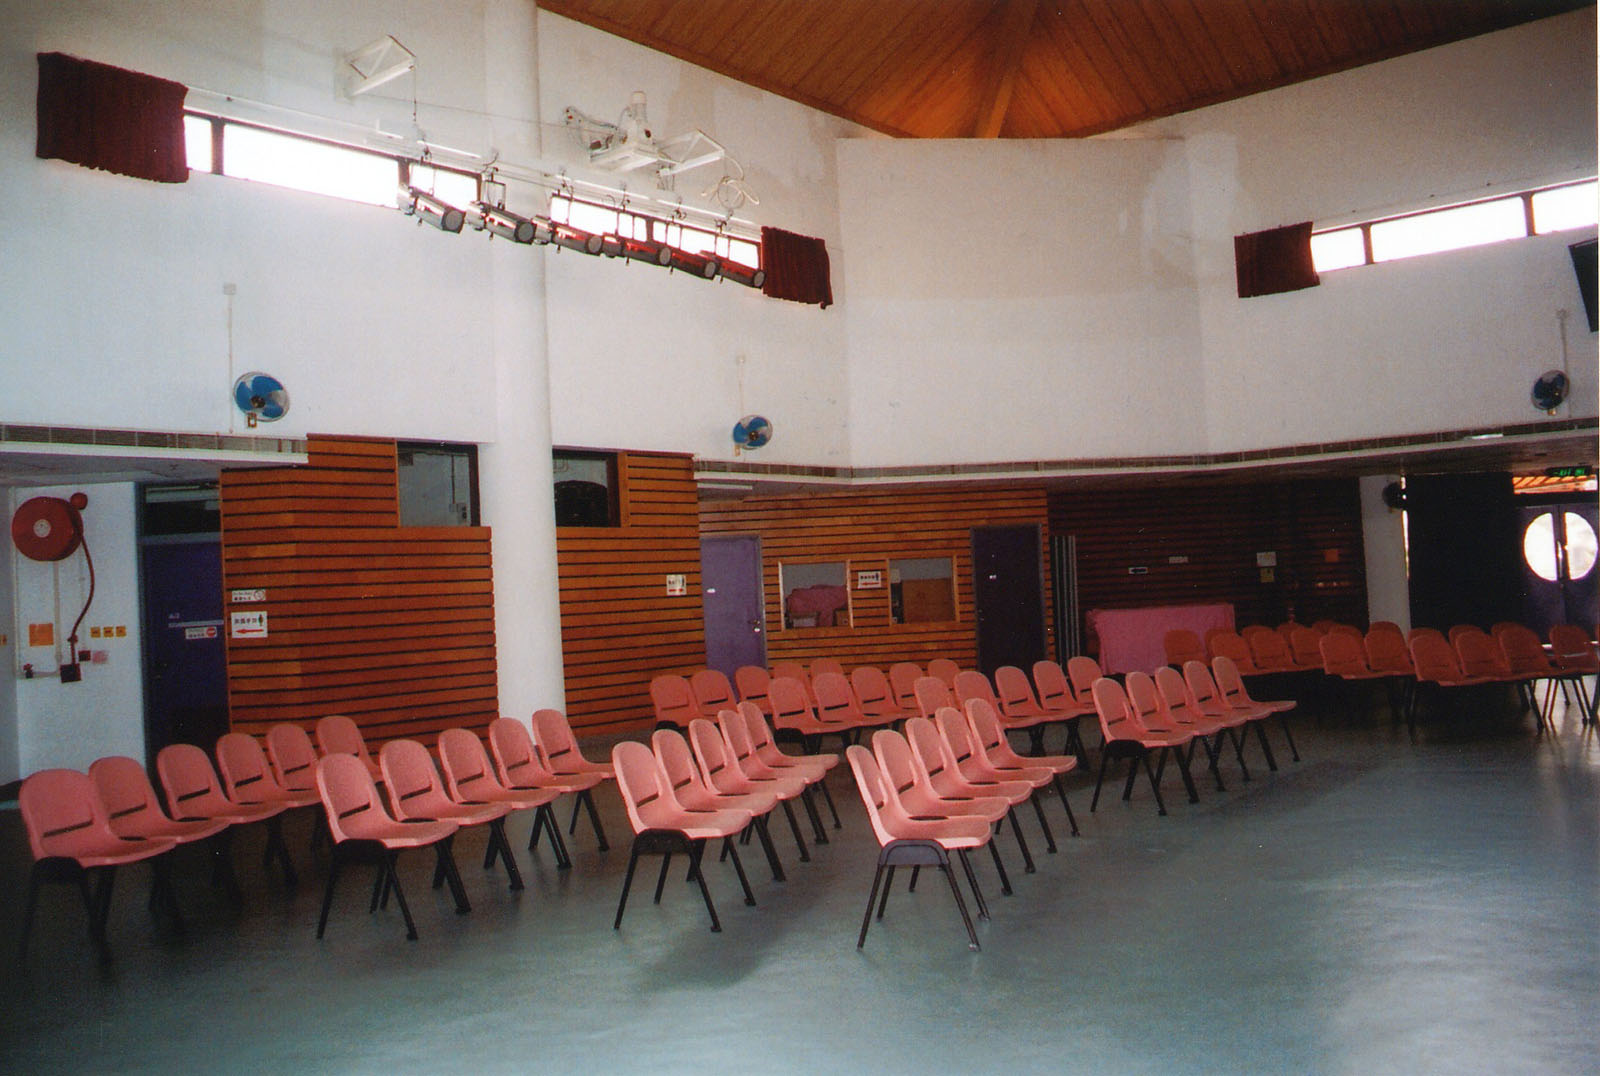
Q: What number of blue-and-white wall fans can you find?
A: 3